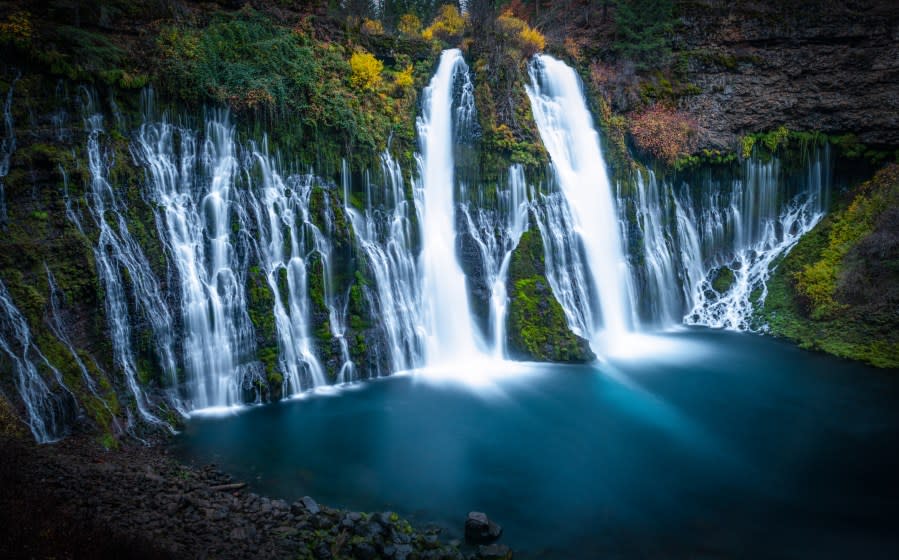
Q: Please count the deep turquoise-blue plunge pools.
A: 1